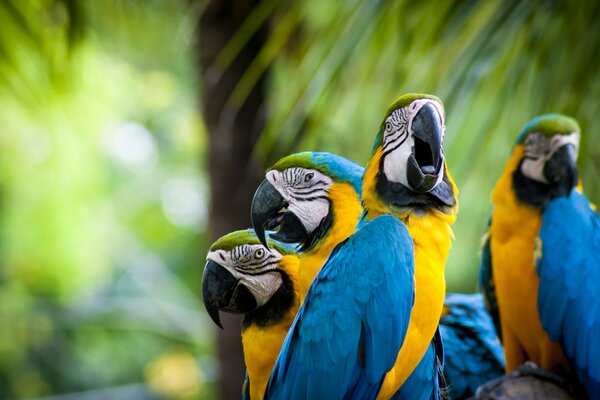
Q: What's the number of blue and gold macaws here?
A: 4